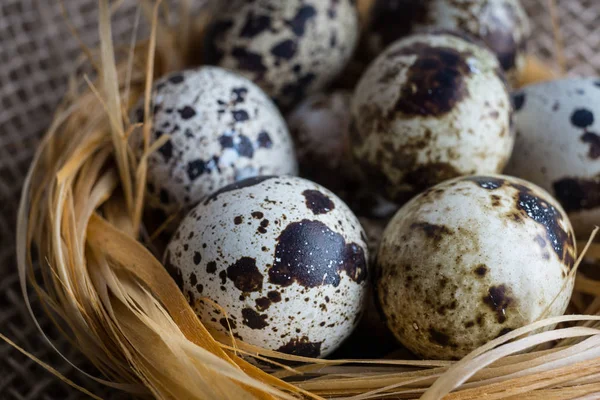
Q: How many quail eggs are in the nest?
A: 8